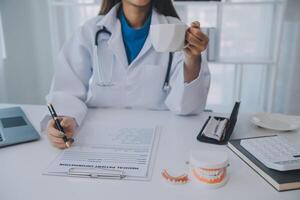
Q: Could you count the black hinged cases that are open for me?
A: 1